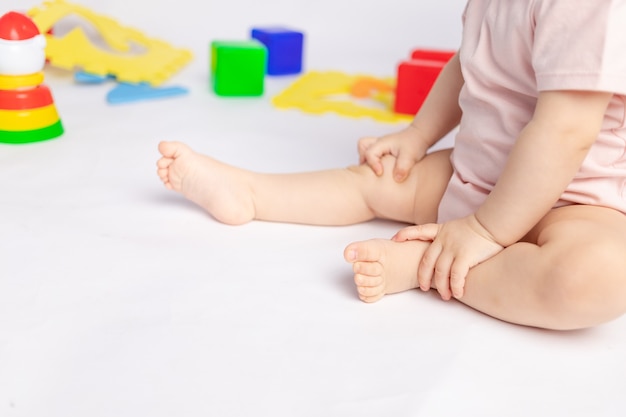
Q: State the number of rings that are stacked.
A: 4